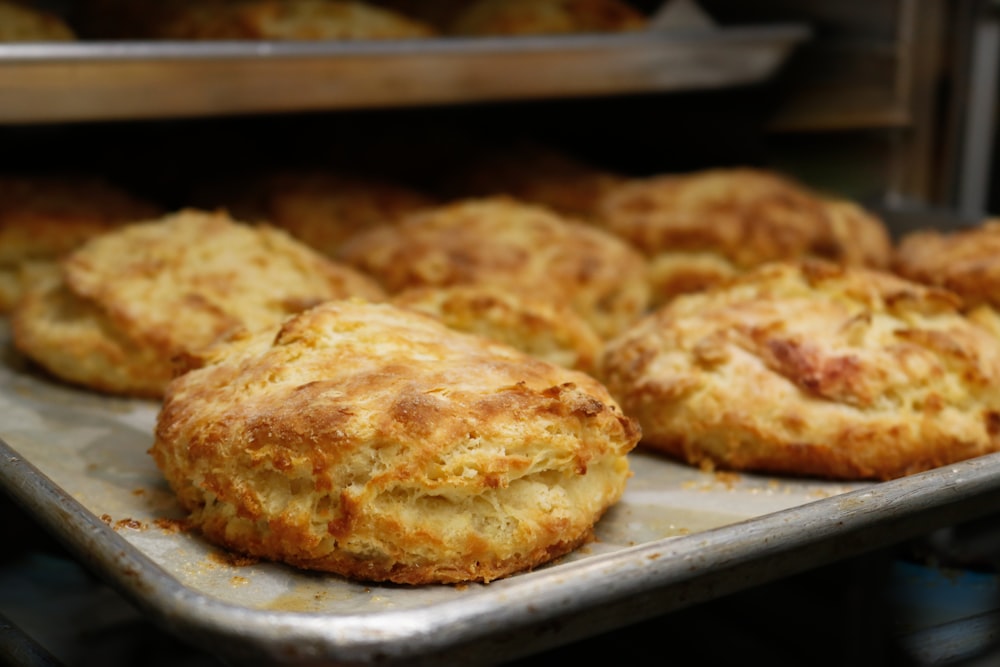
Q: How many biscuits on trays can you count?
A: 12